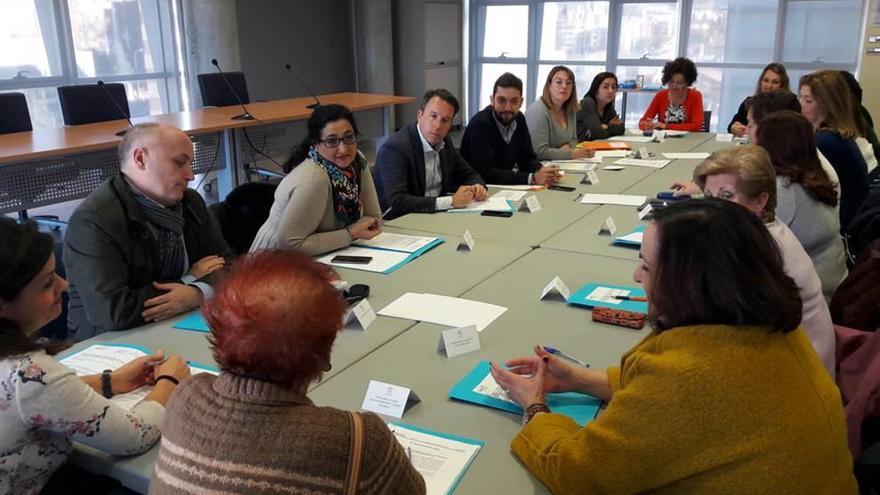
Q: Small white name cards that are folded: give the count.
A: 12